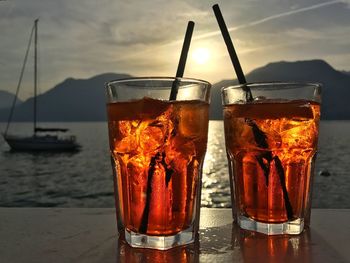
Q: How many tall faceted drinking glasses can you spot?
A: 2